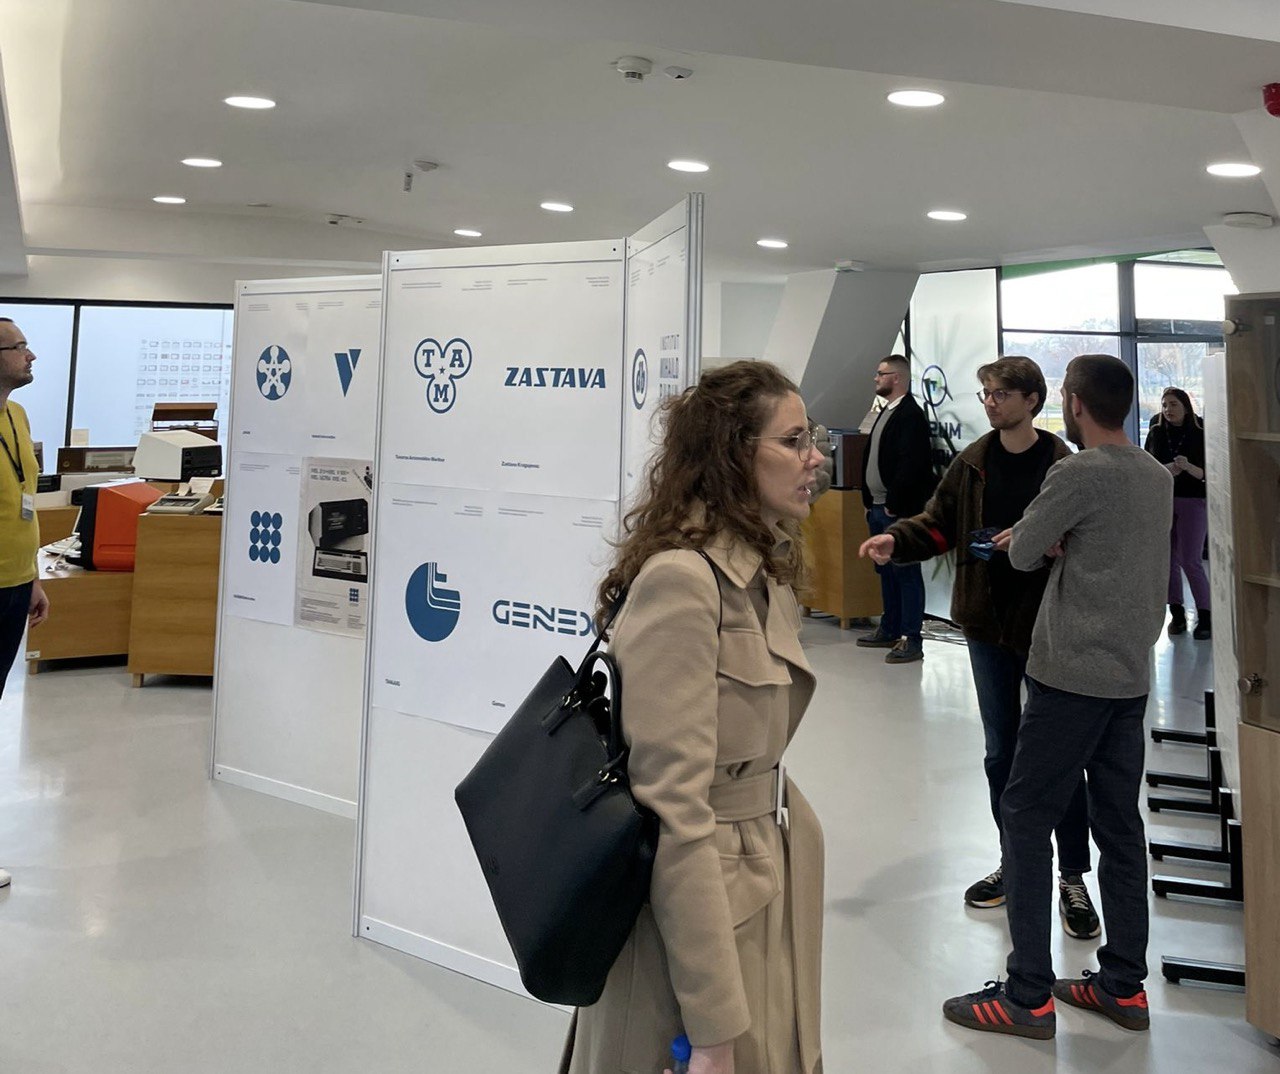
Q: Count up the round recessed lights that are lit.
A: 10